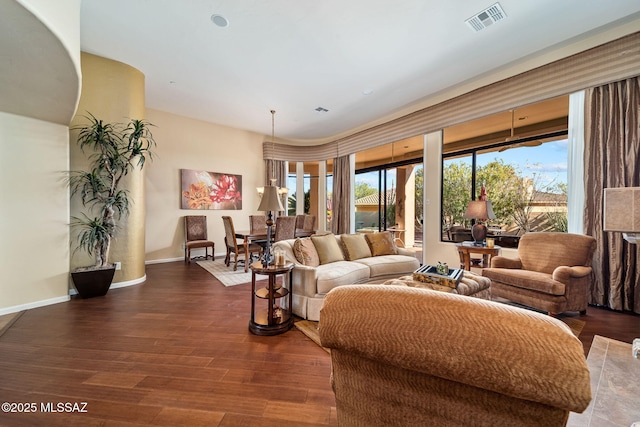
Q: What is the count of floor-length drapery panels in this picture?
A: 3